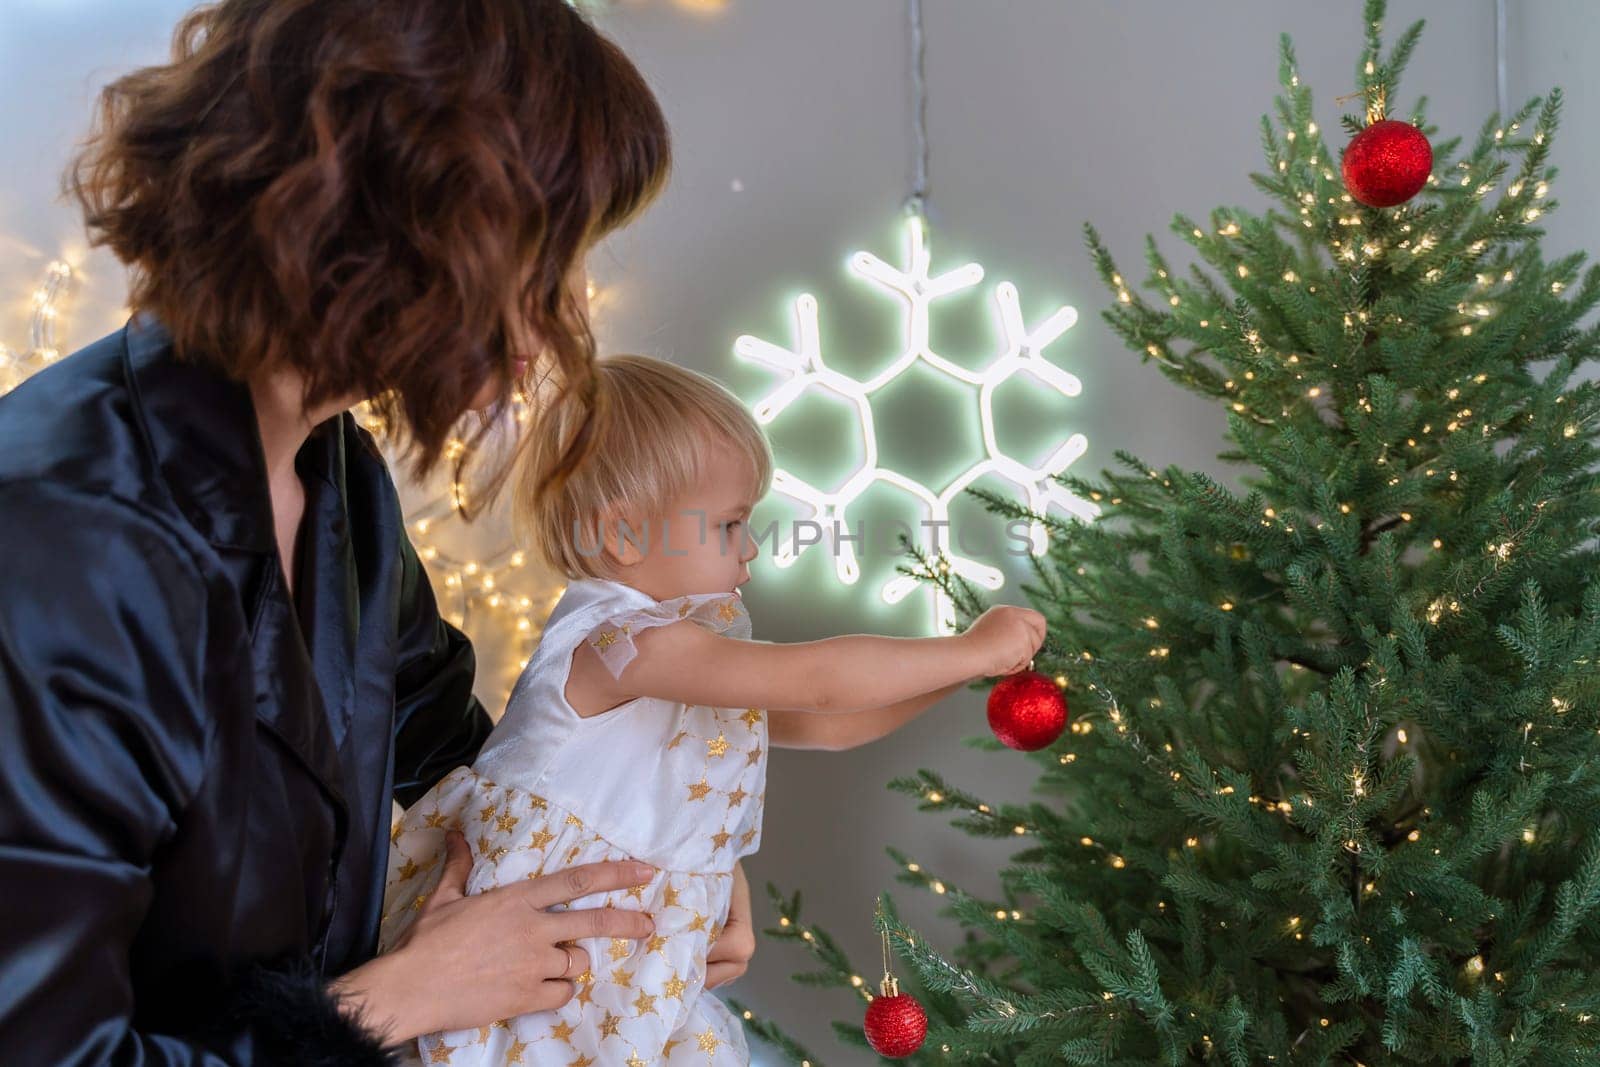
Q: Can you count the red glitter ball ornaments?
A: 3